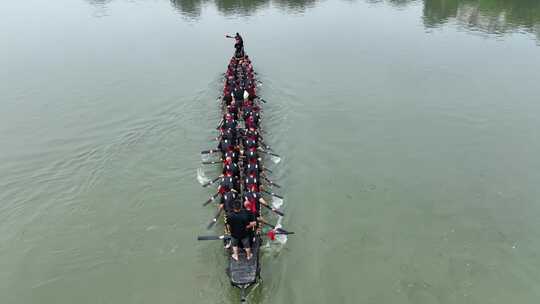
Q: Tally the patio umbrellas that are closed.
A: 0